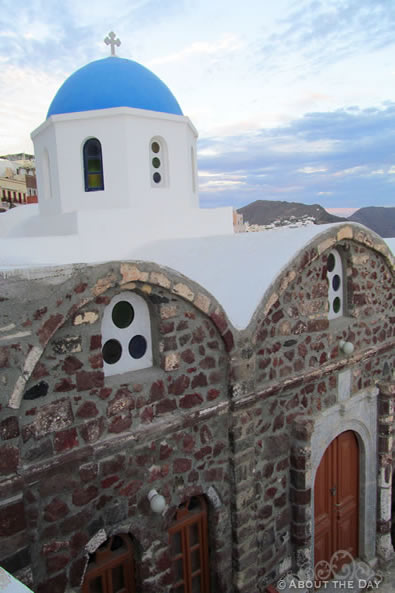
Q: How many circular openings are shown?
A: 9